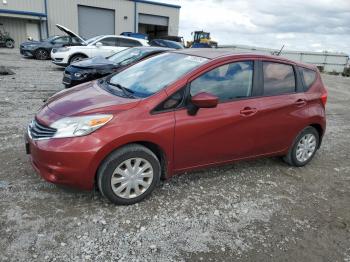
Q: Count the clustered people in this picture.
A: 0